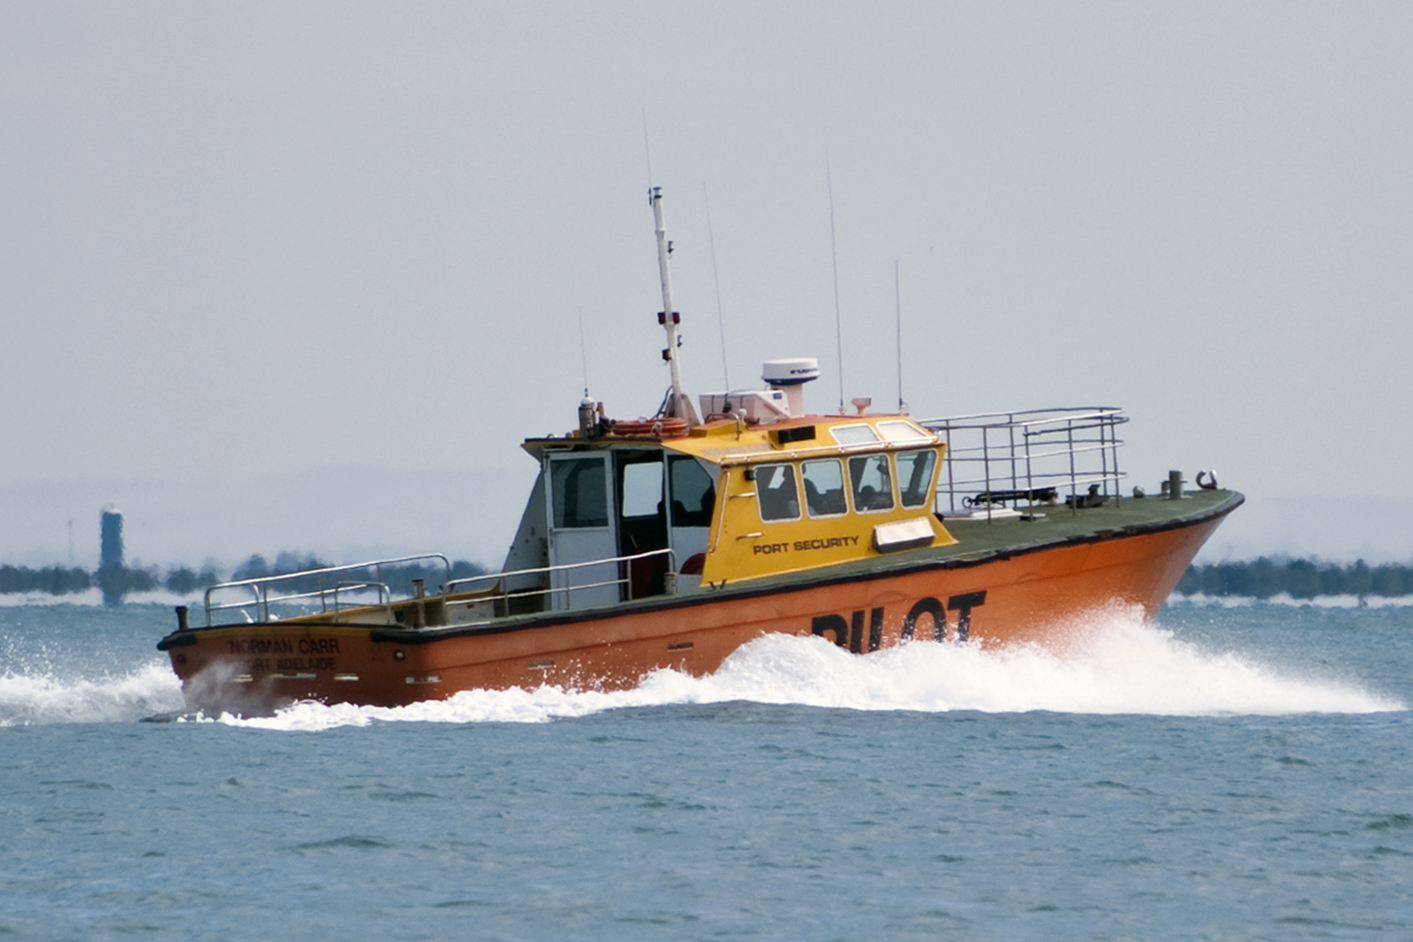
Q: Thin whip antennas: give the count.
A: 5